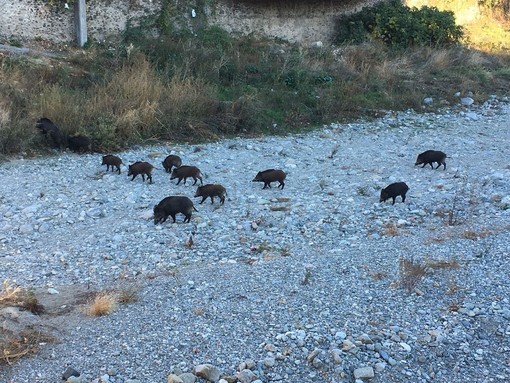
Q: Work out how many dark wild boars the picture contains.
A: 11